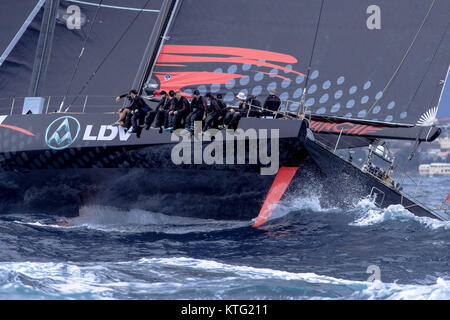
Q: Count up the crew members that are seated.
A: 11